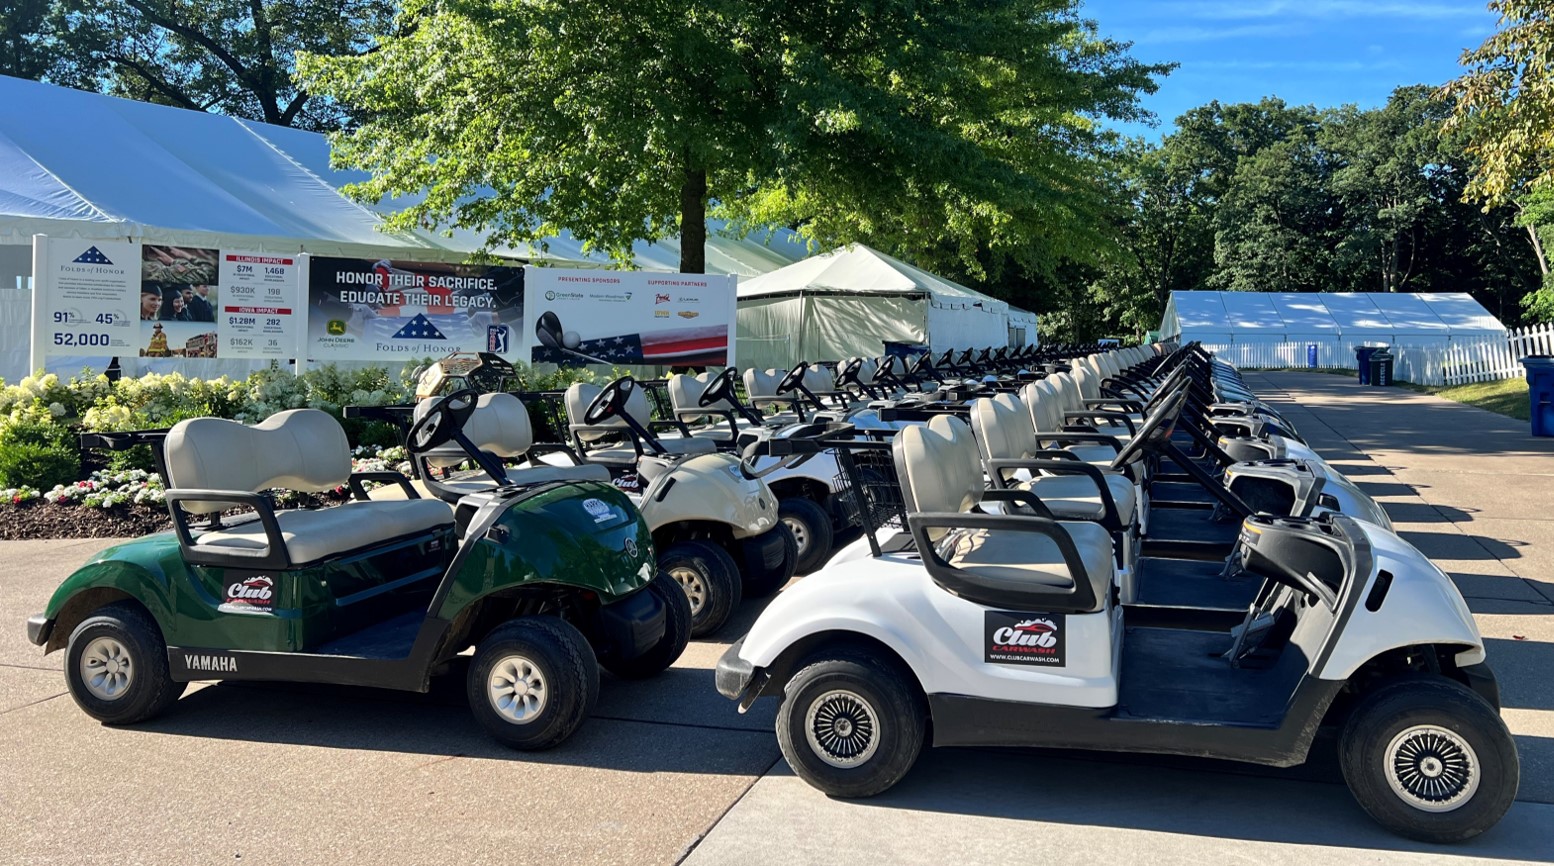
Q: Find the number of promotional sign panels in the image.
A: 3